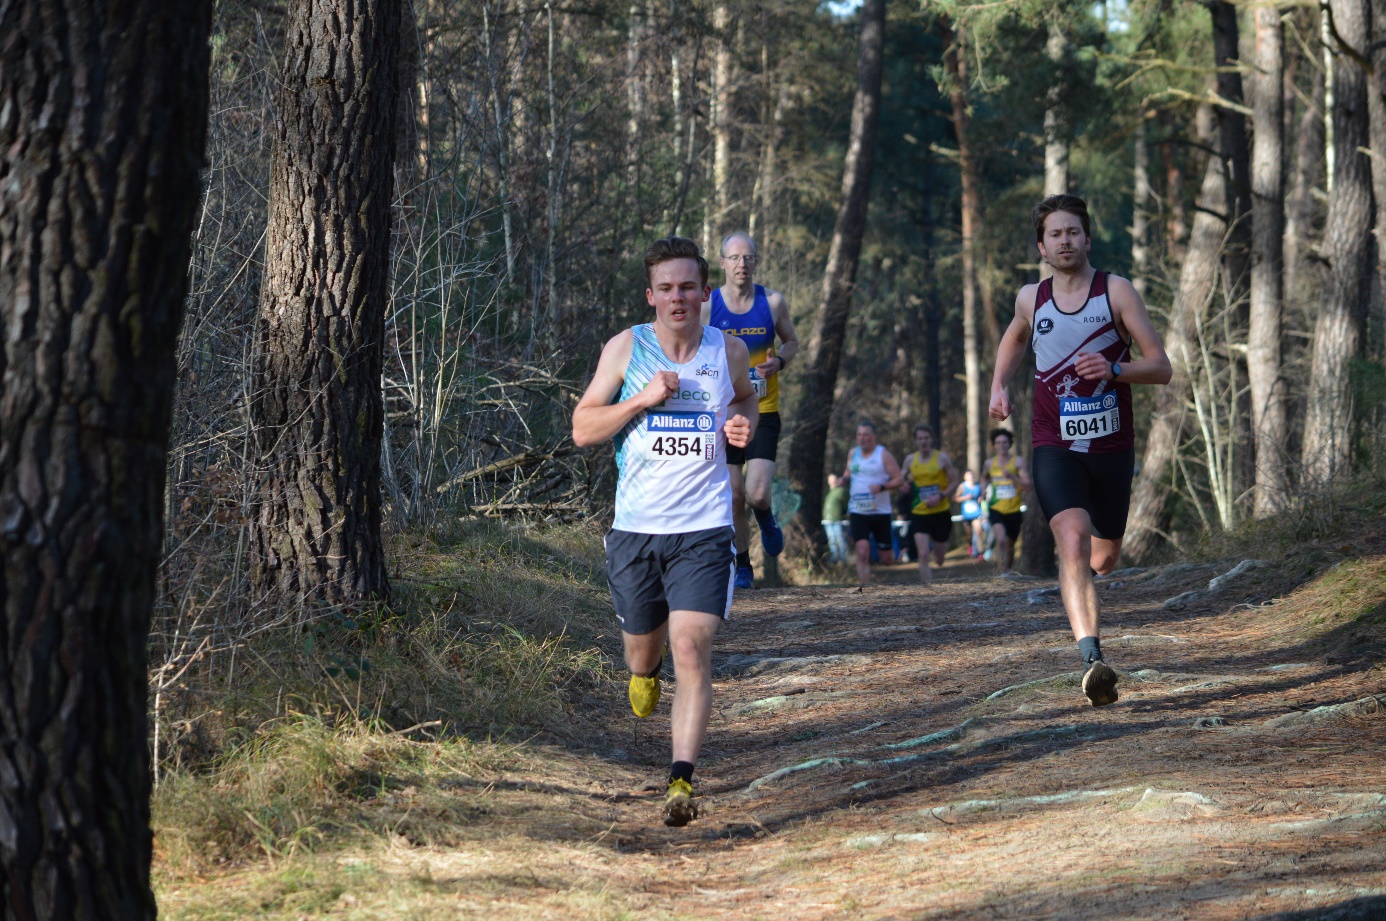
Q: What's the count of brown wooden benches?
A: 0